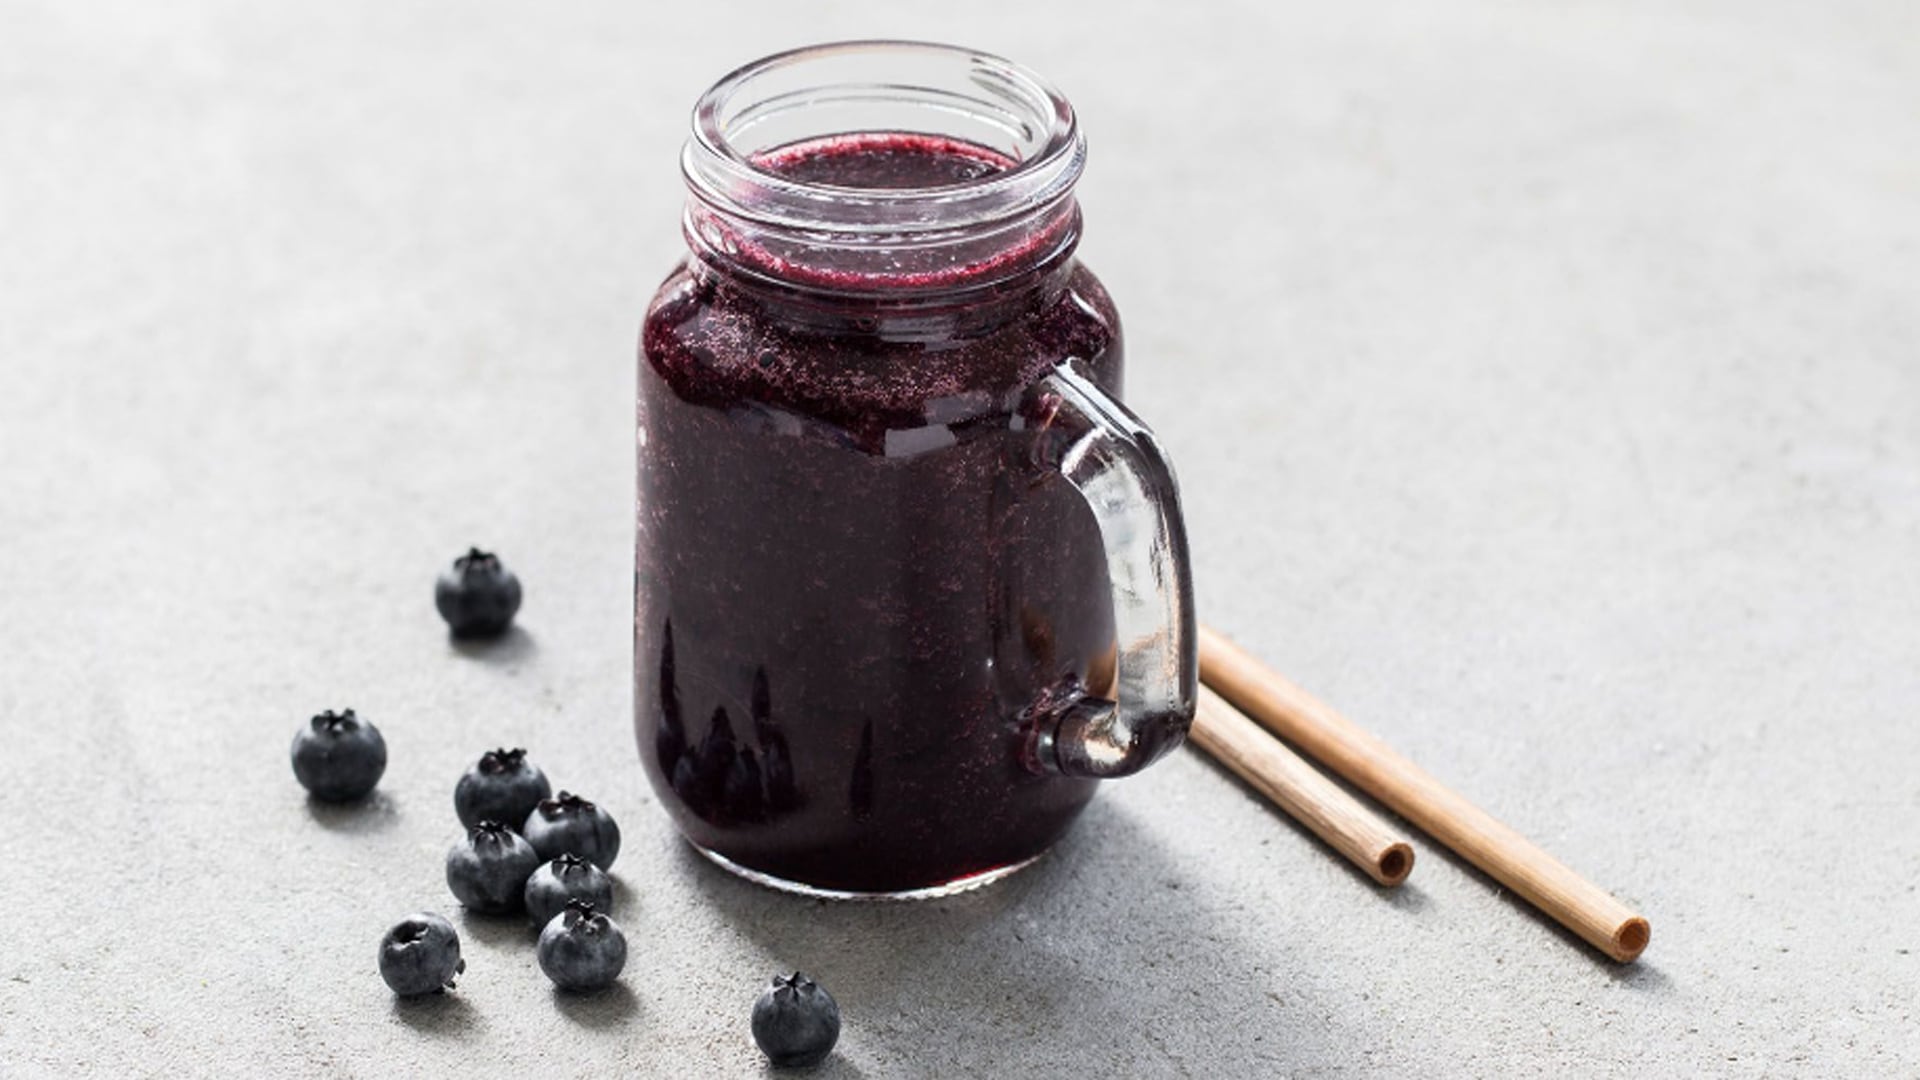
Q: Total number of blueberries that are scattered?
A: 9